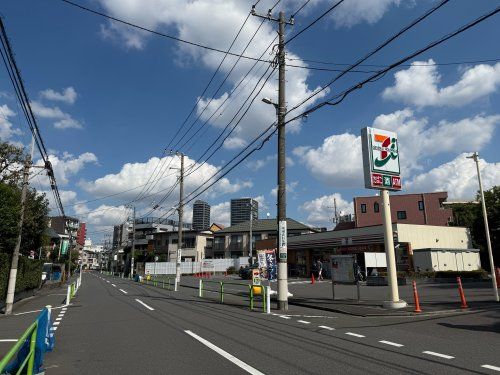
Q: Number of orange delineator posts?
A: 2